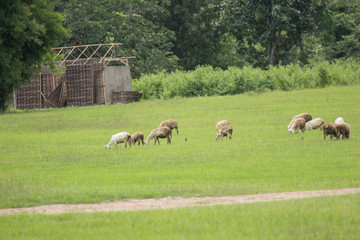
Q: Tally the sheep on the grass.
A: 12